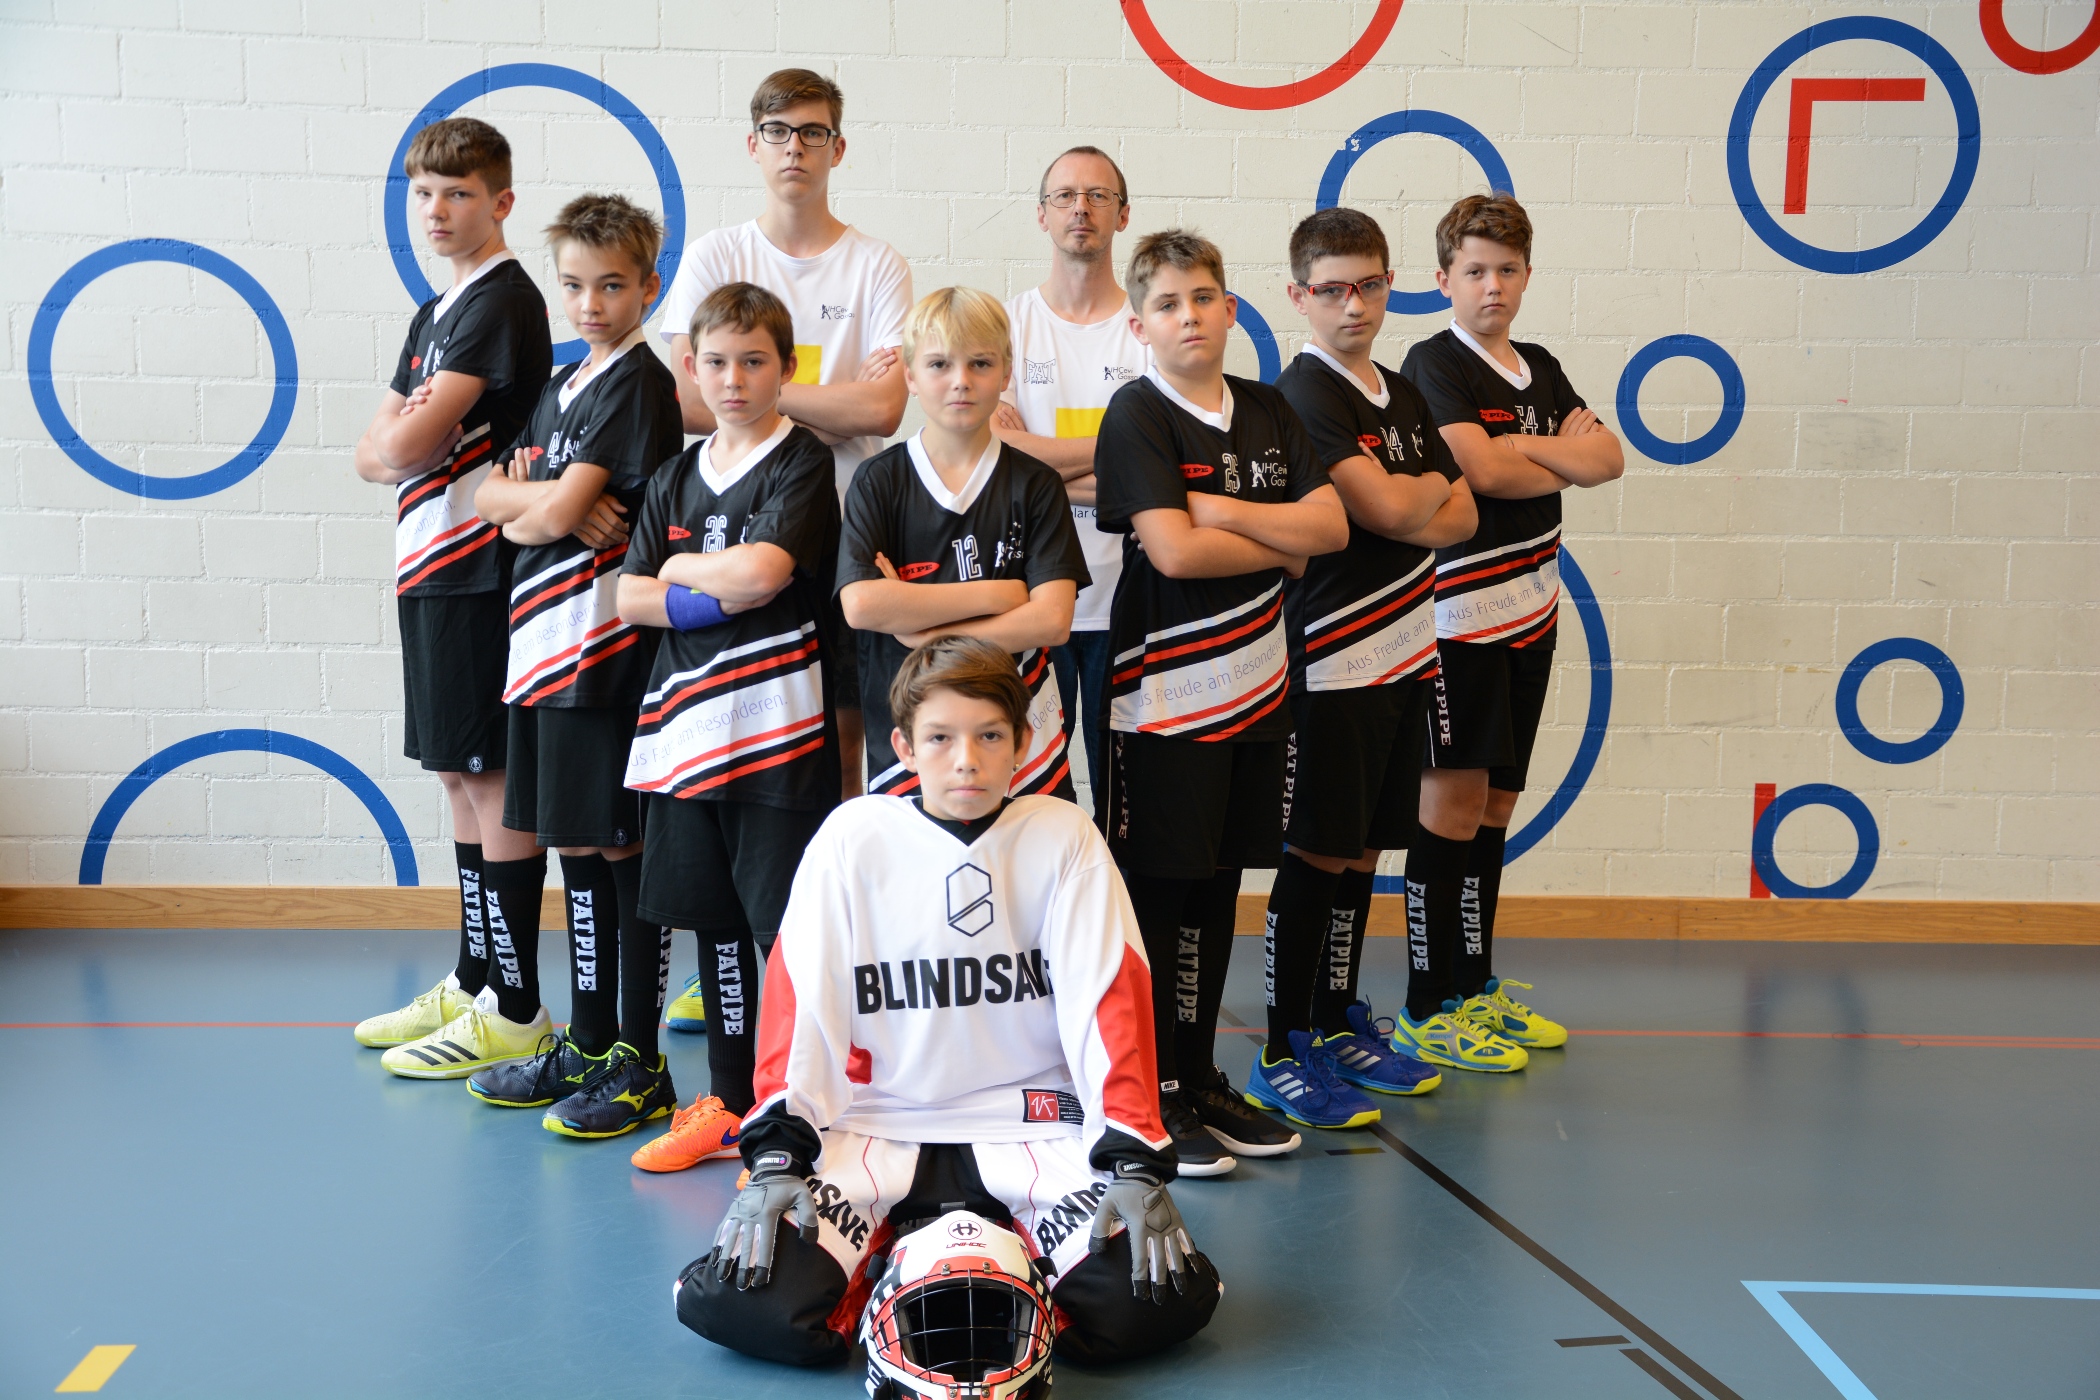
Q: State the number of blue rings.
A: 10